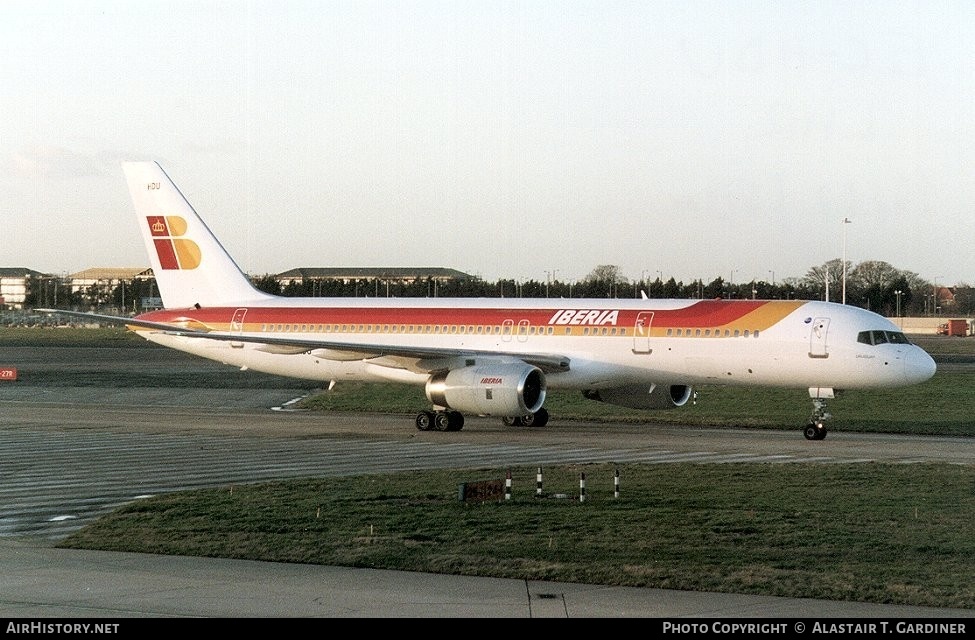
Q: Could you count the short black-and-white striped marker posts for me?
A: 4